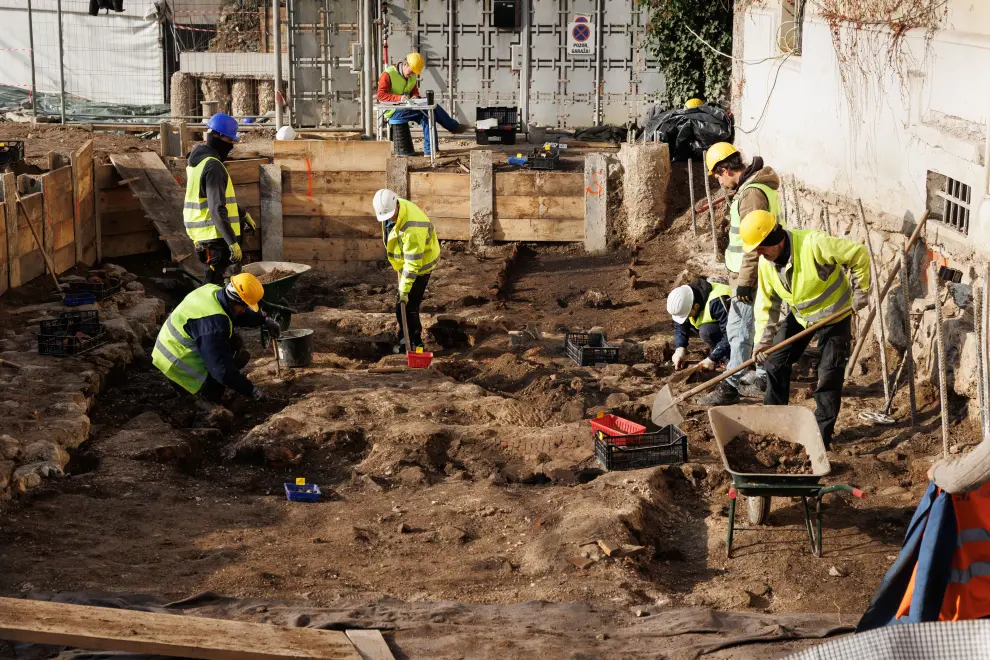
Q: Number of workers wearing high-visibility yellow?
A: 7